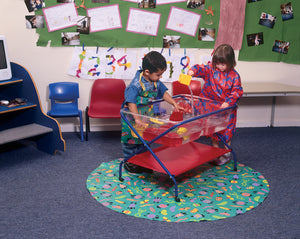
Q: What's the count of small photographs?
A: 15